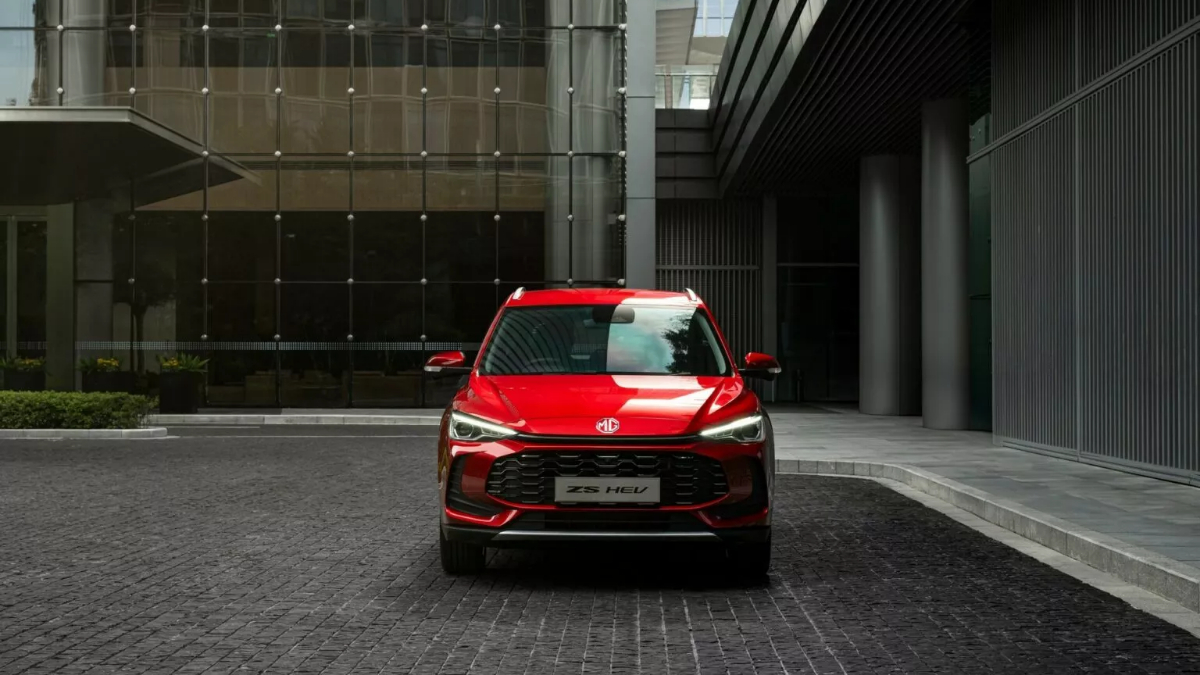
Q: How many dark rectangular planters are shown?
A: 3